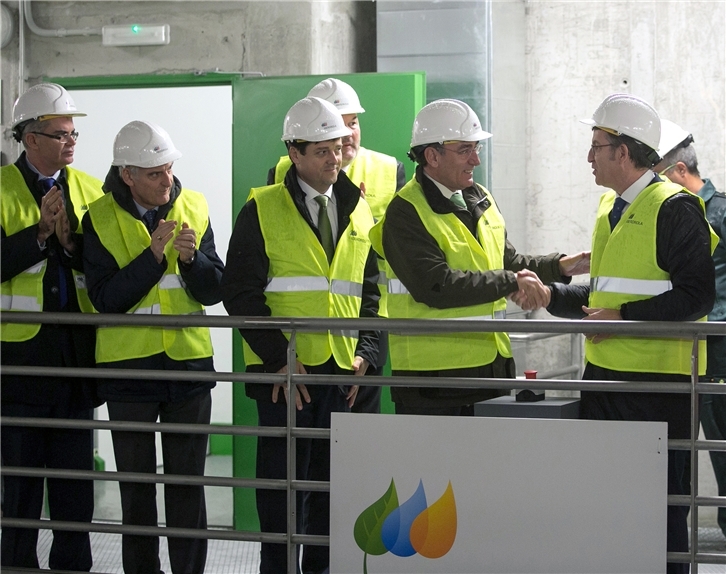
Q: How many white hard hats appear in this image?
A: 7